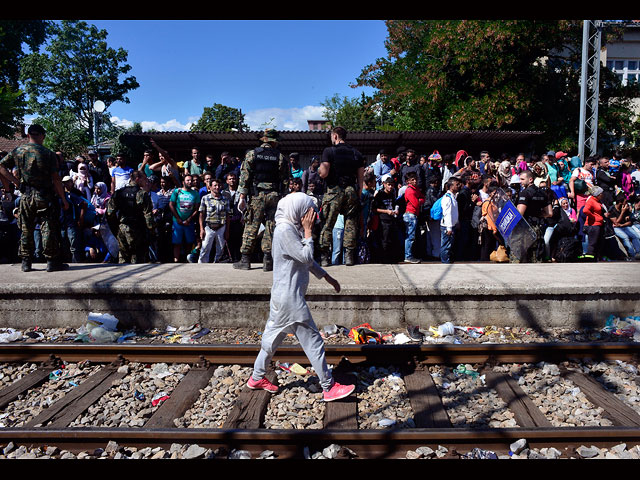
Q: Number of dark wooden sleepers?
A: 8